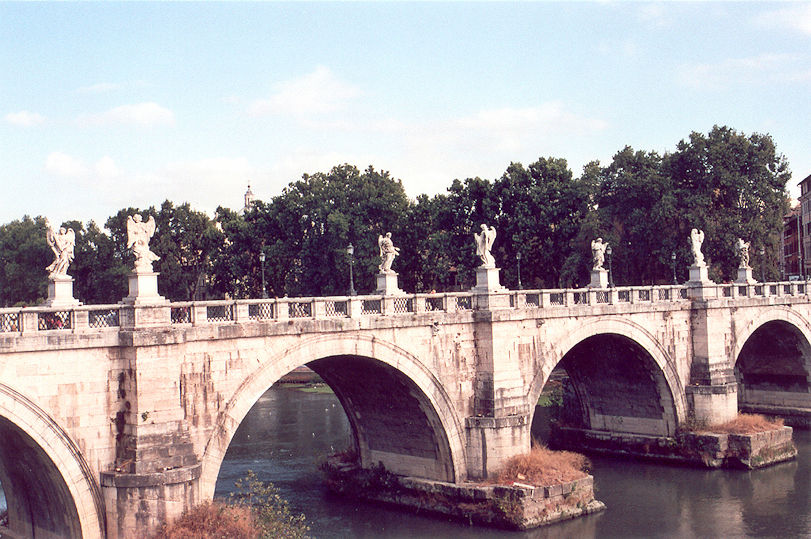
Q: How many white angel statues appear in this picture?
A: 7